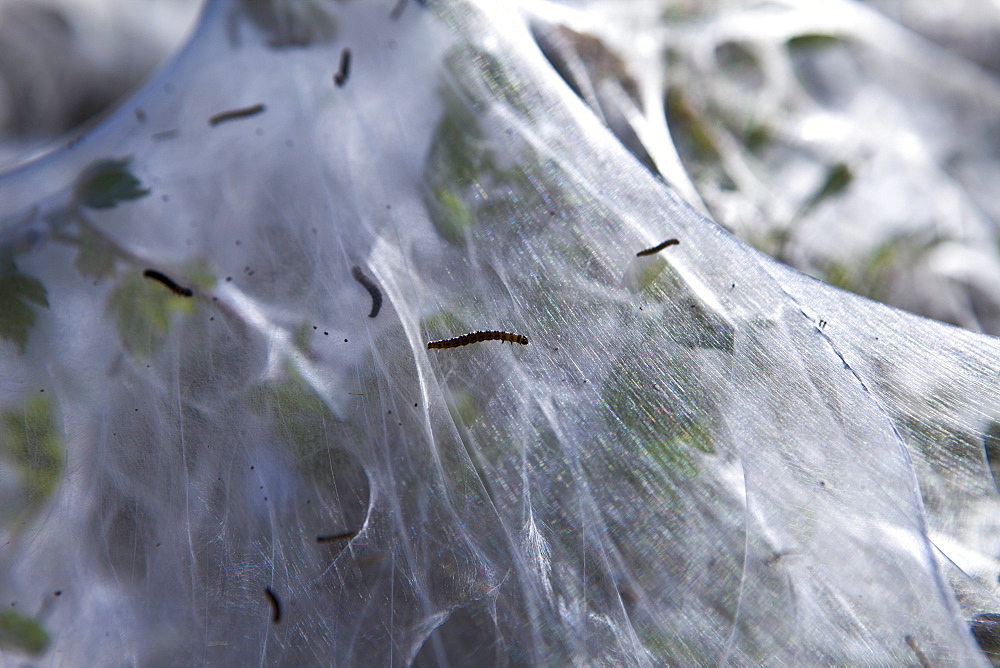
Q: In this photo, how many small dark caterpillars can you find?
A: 8